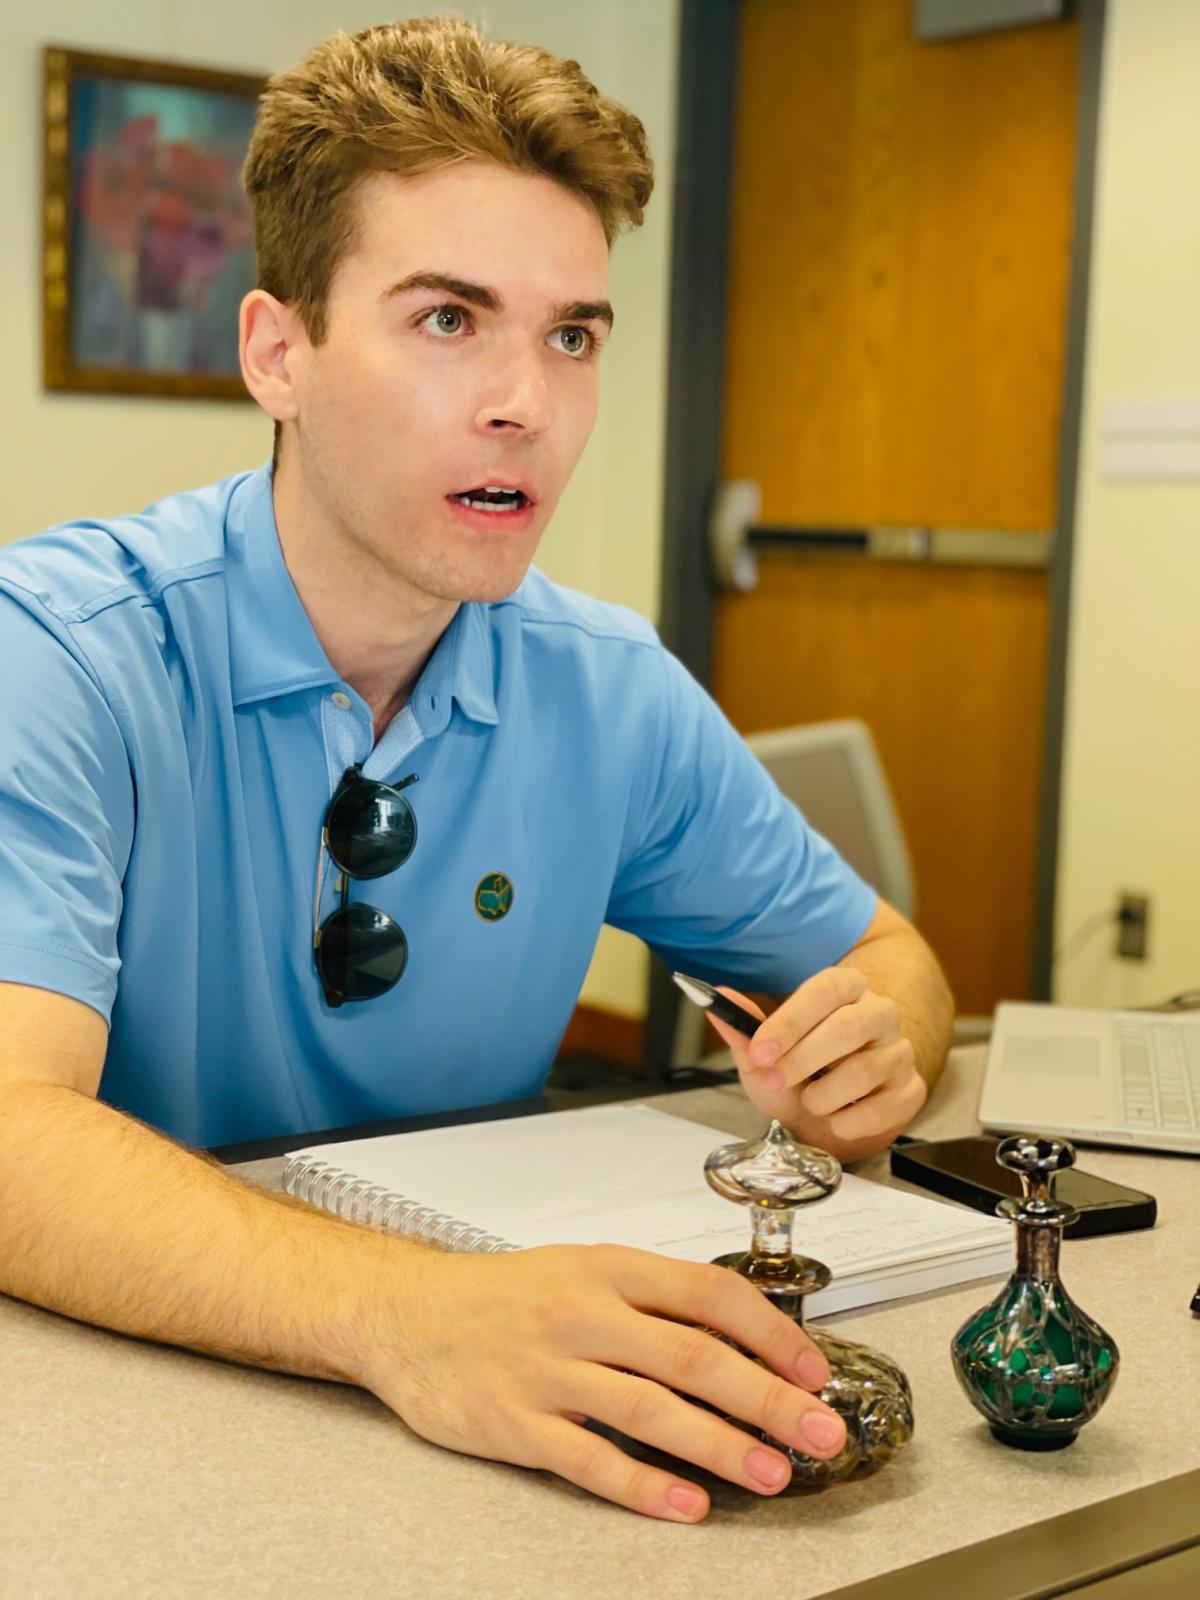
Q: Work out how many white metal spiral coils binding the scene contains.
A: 14